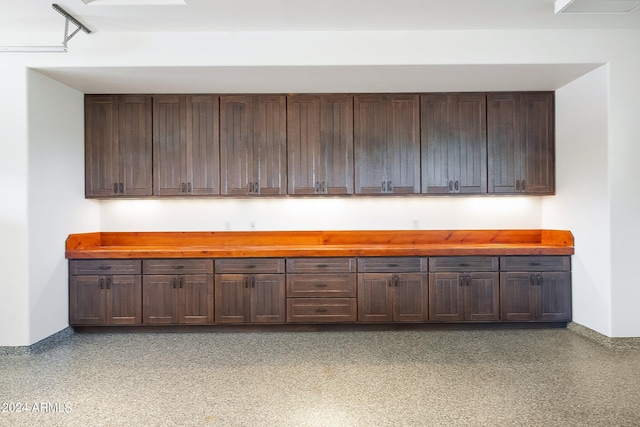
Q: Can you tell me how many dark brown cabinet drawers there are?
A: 9